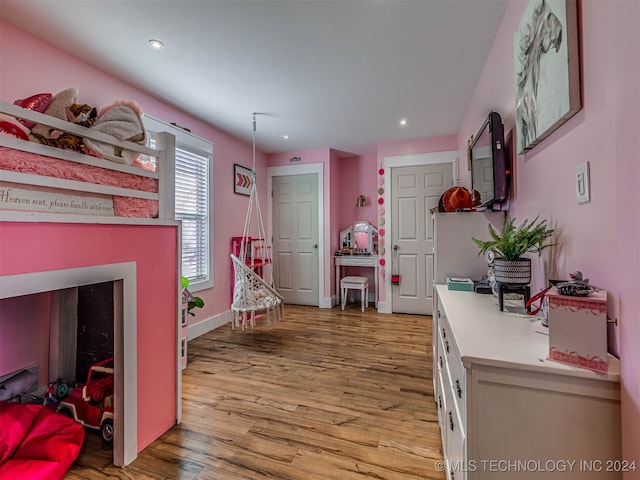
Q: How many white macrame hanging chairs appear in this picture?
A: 1